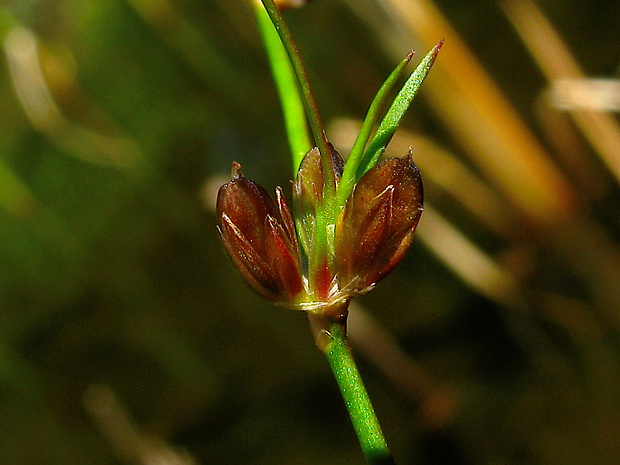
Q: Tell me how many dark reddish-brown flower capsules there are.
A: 3